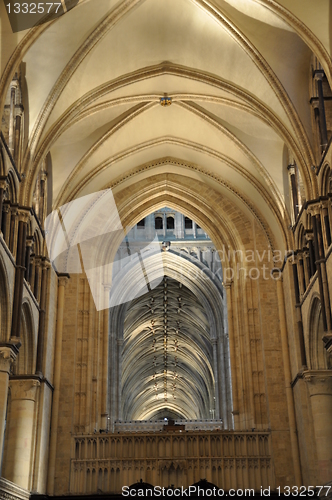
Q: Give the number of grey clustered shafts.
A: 2